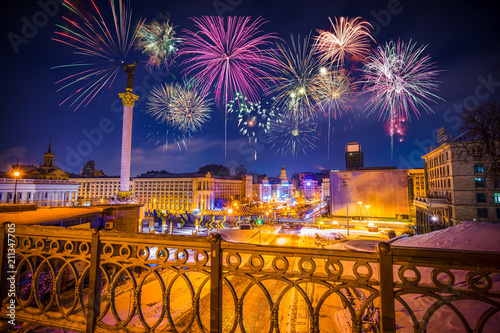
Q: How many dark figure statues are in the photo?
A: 1